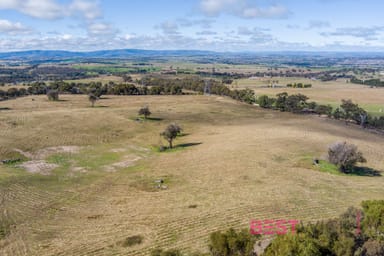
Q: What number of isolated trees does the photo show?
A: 5